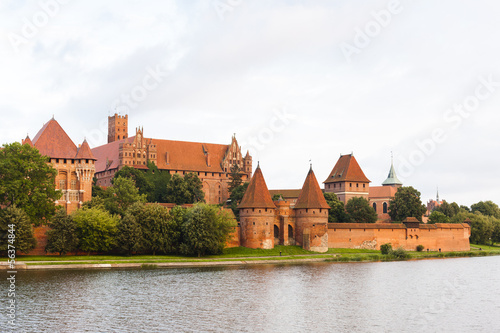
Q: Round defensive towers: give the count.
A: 2